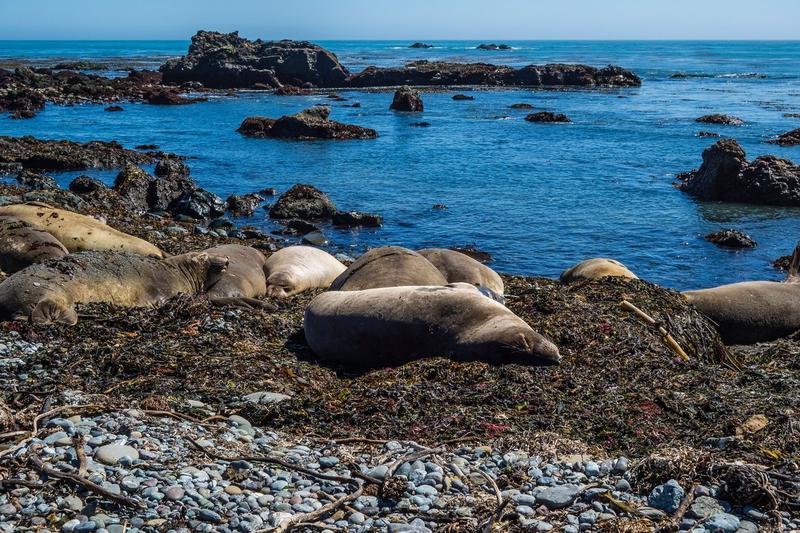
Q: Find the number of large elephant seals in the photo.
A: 10